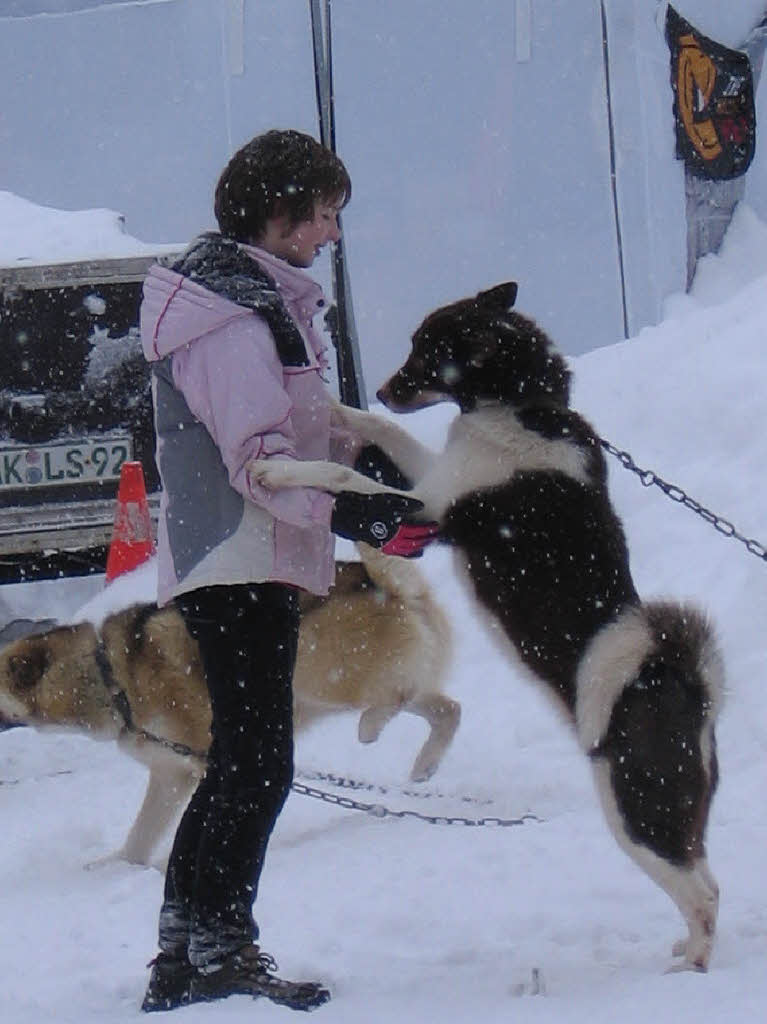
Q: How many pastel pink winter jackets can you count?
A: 1